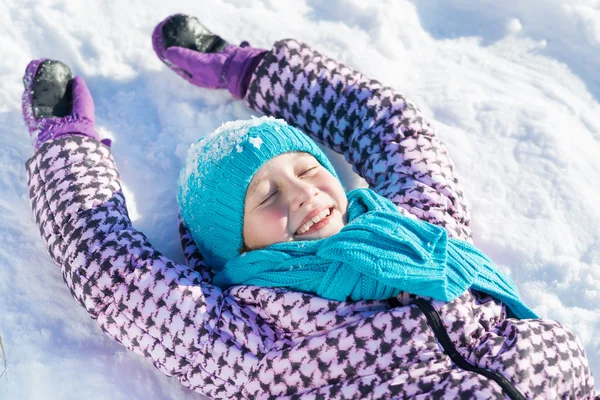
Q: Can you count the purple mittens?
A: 2